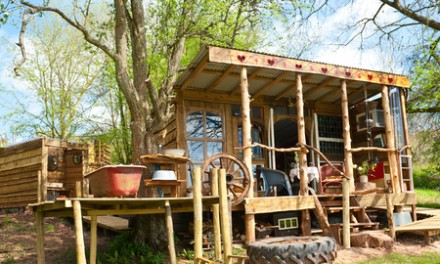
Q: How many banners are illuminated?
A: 0